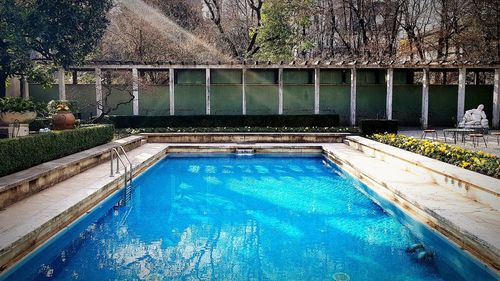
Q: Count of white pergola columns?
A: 14